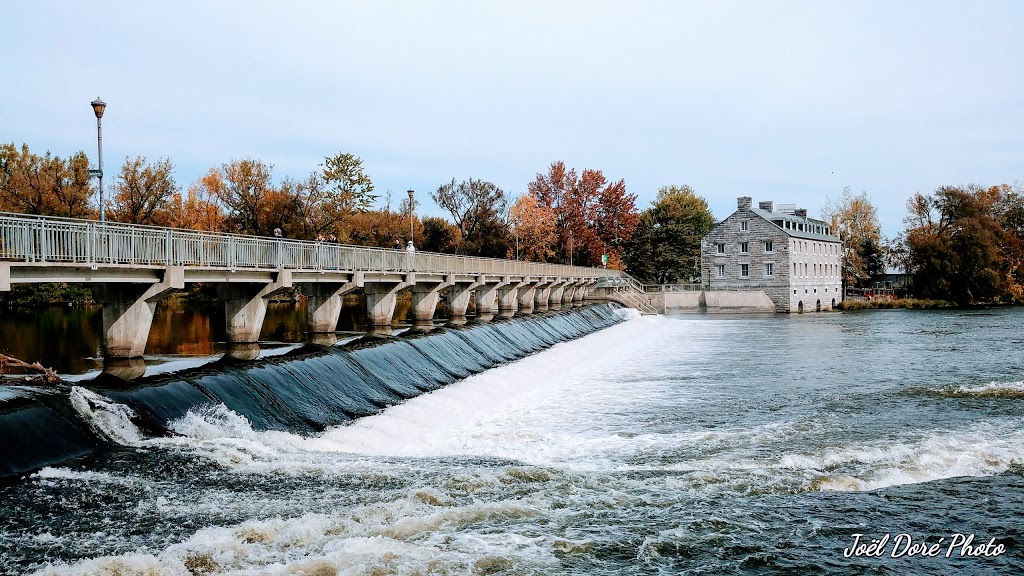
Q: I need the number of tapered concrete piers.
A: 13